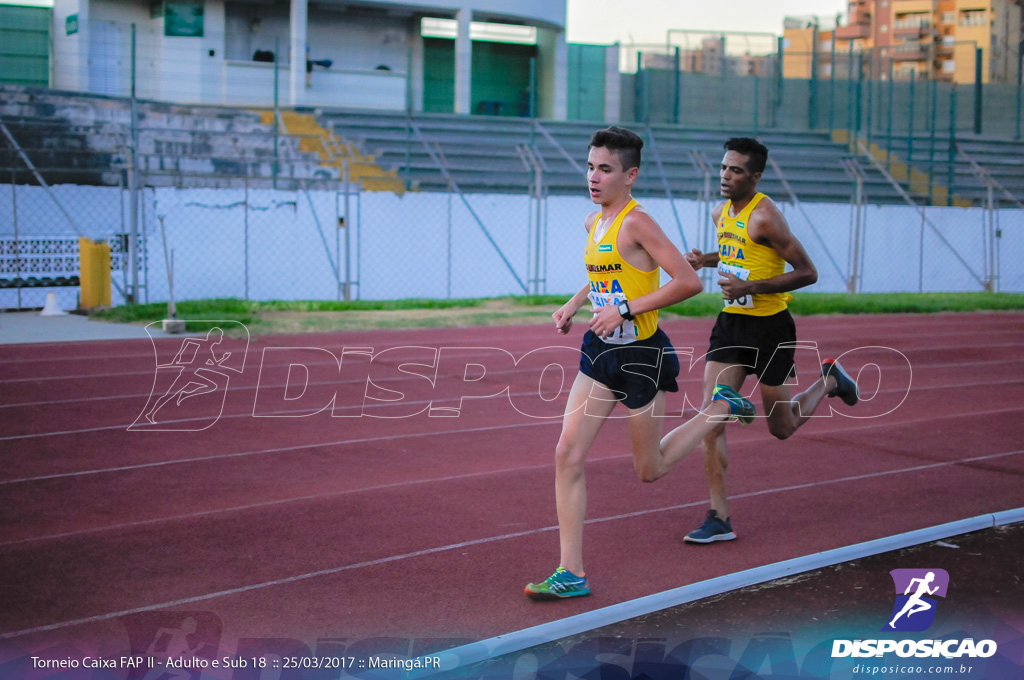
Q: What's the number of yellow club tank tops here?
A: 2